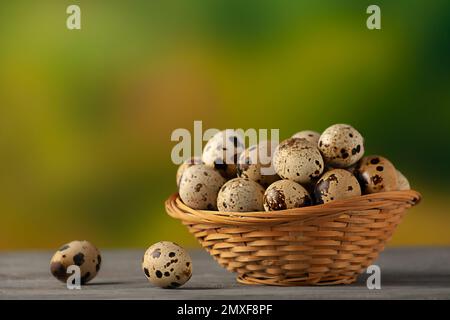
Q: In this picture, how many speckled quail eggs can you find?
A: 14